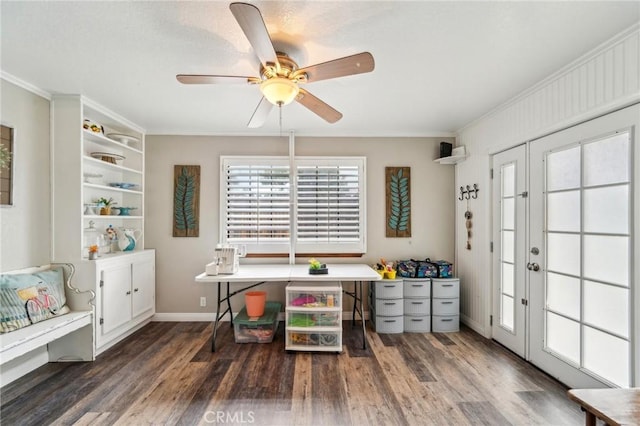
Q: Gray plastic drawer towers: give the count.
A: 3